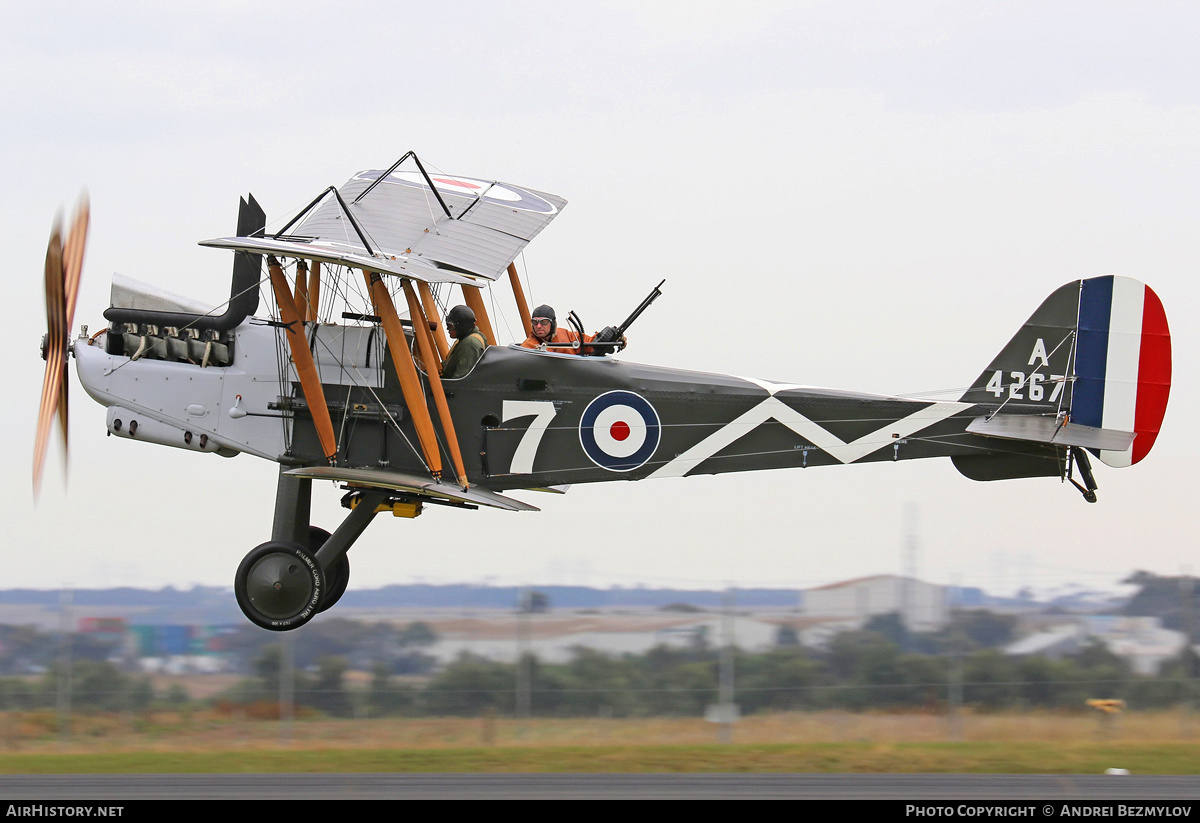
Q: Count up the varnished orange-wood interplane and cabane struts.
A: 10